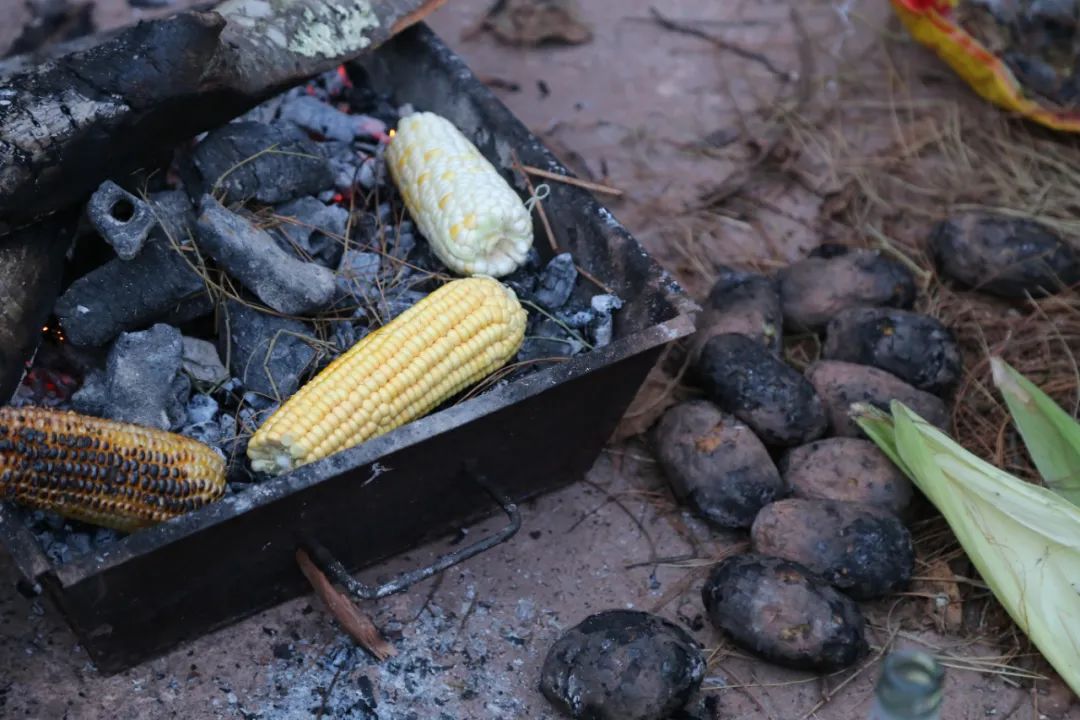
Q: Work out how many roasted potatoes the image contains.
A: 11